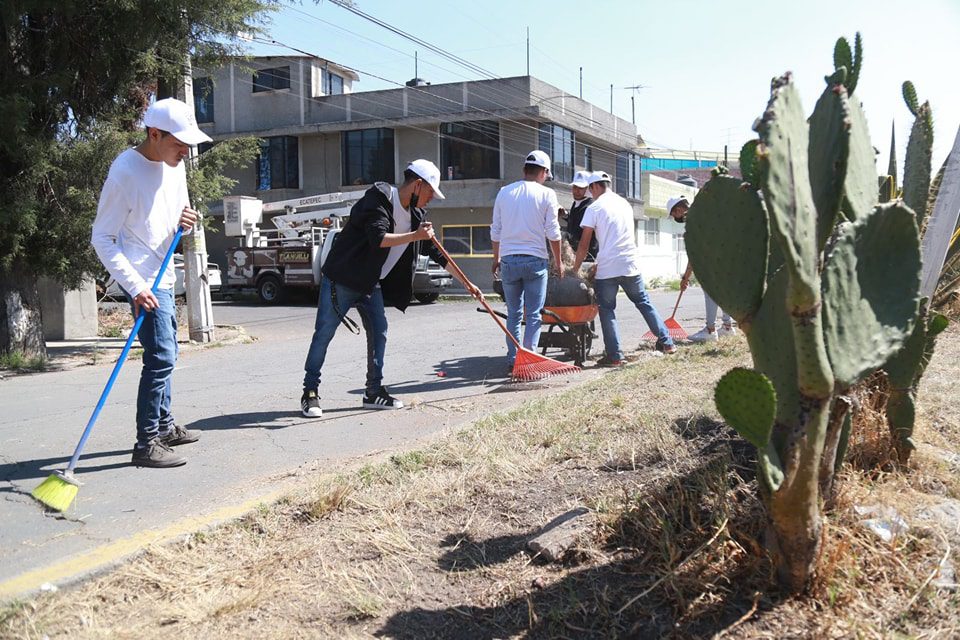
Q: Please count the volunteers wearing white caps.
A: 6